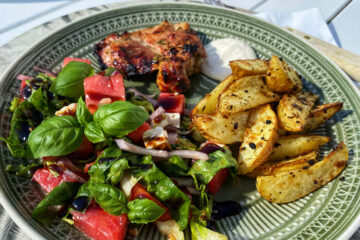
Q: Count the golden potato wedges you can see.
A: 11